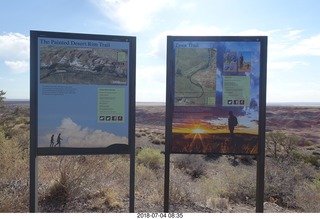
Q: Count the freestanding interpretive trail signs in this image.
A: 2